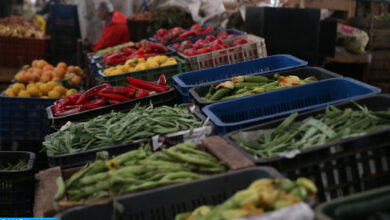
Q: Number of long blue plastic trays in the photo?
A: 2